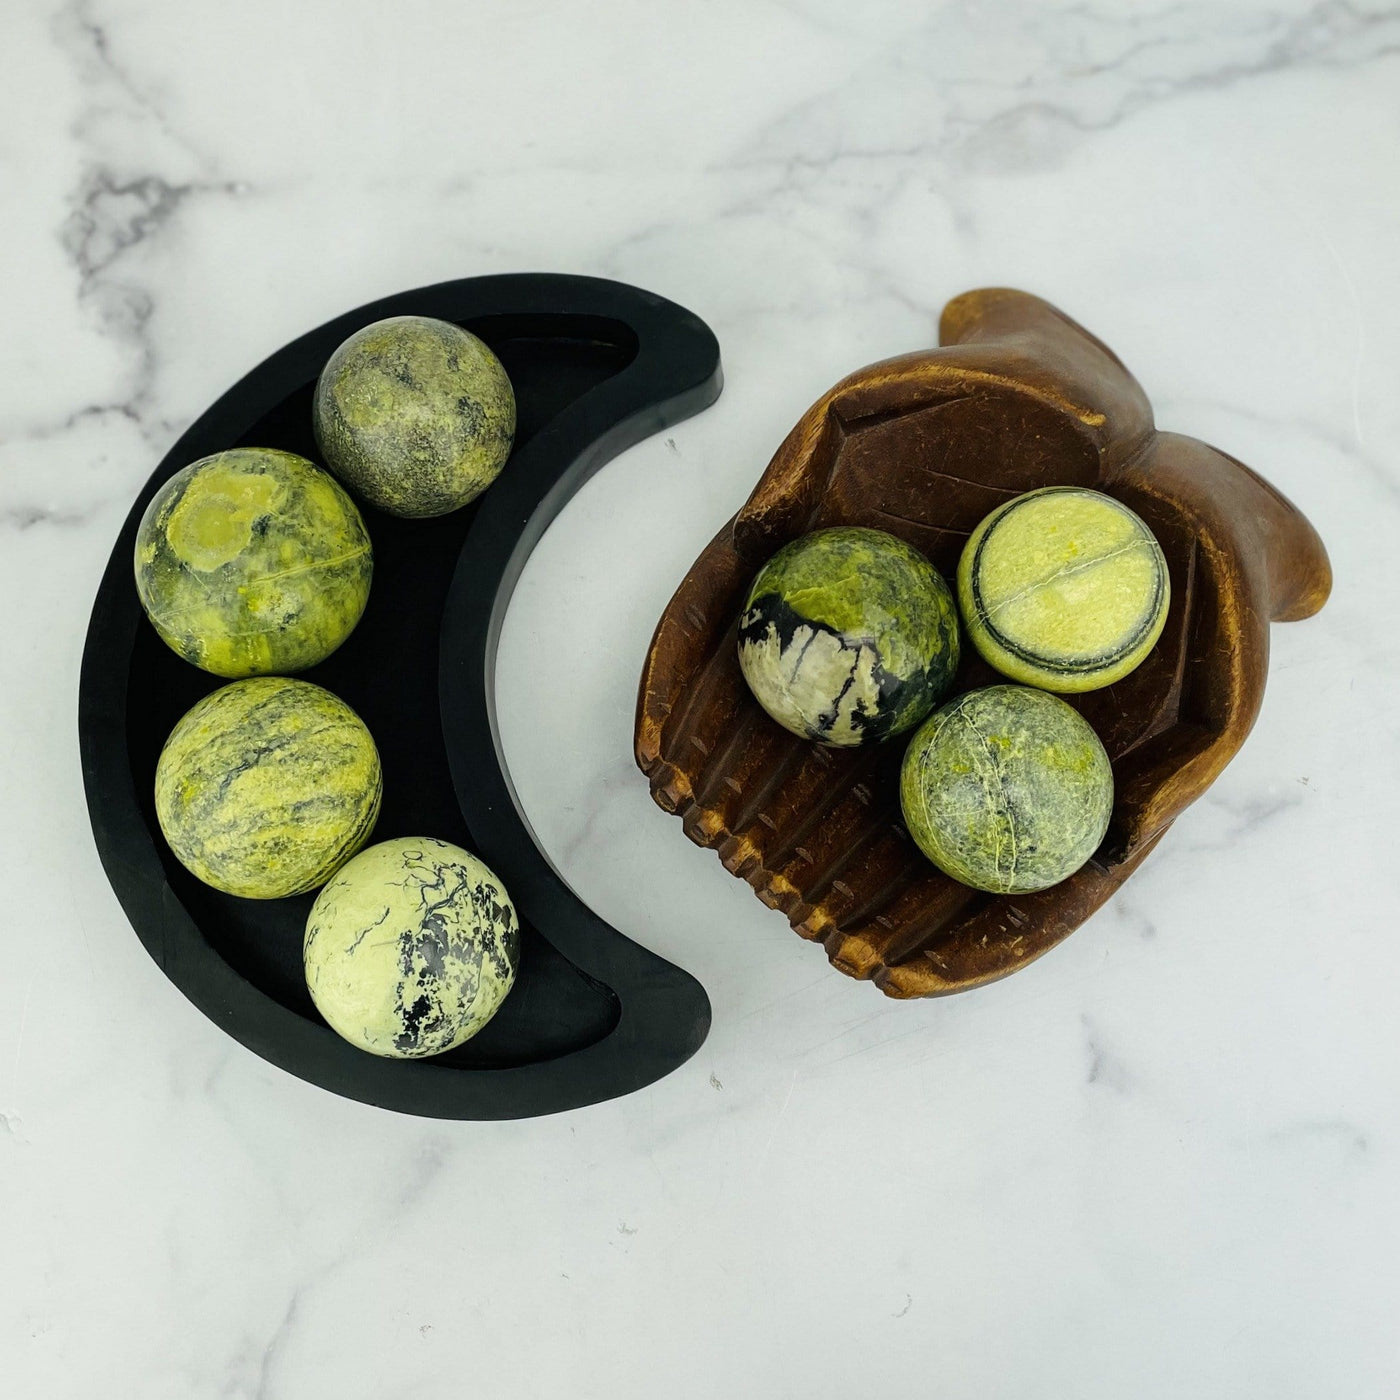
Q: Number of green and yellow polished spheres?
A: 7